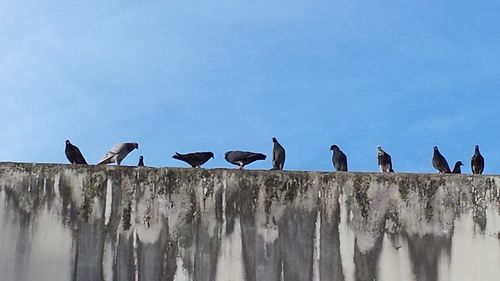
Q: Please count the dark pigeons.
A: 10